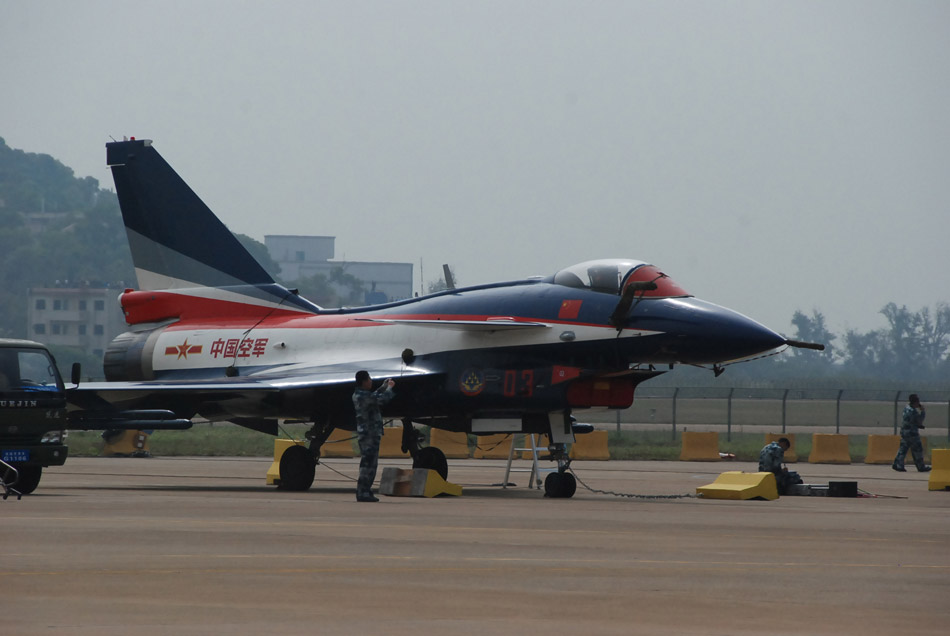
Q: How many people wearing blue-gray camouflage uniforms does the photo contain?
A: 3